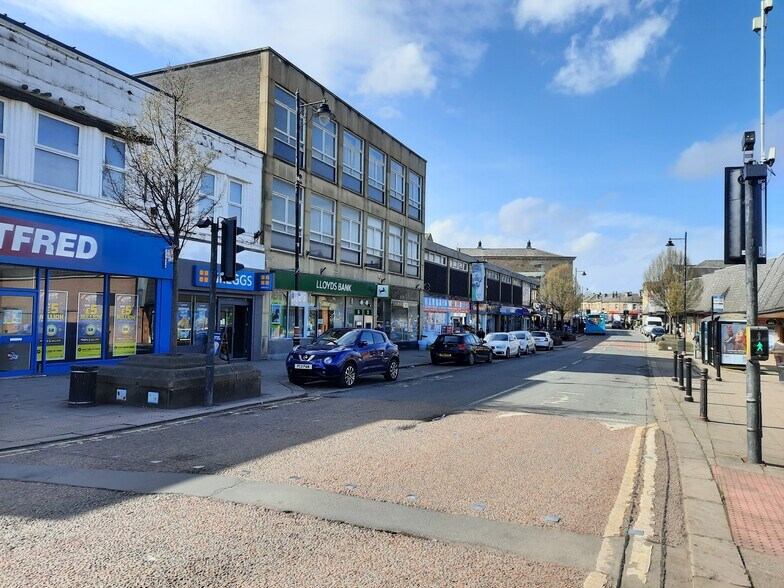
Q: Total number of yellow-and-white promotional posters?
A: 3